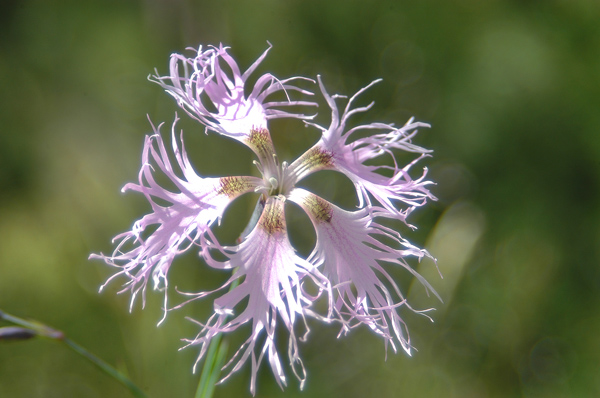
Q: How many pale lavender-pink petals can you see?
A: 5